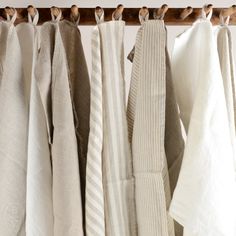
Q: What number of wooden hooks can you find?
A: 11